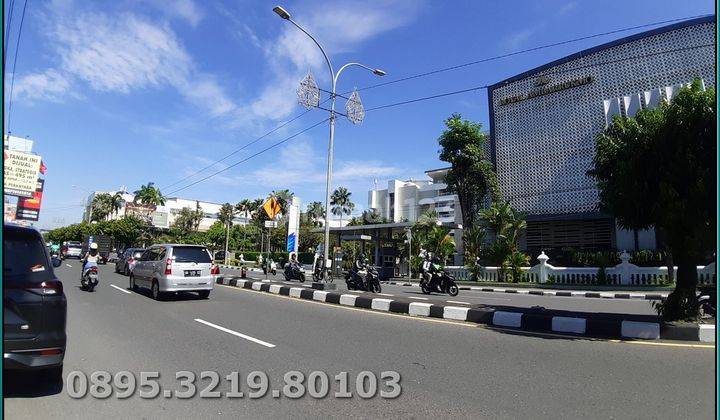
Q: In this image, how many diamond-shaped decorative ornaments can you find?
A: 2